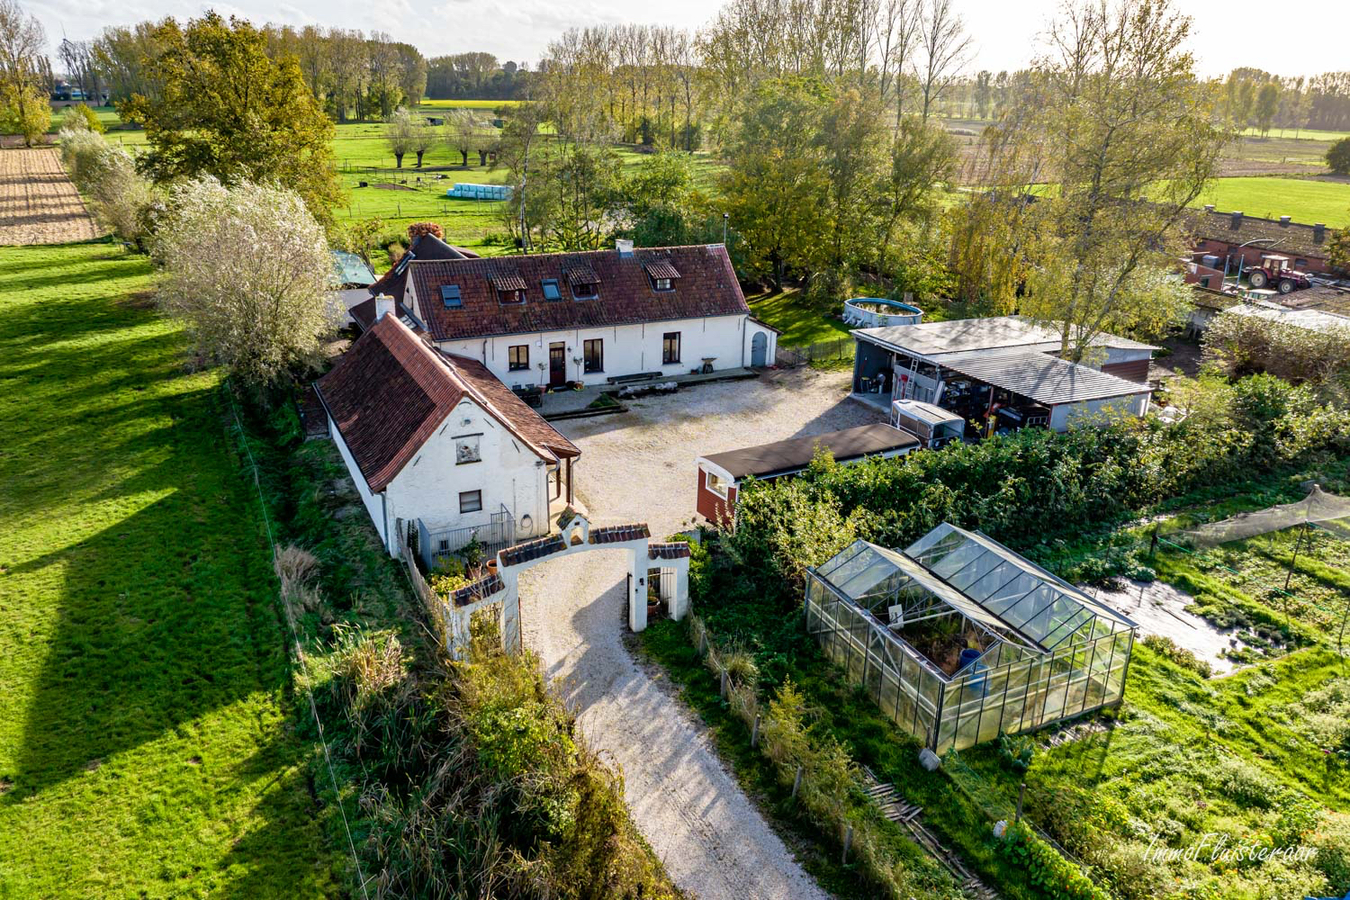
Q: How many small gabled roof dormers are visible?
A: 3